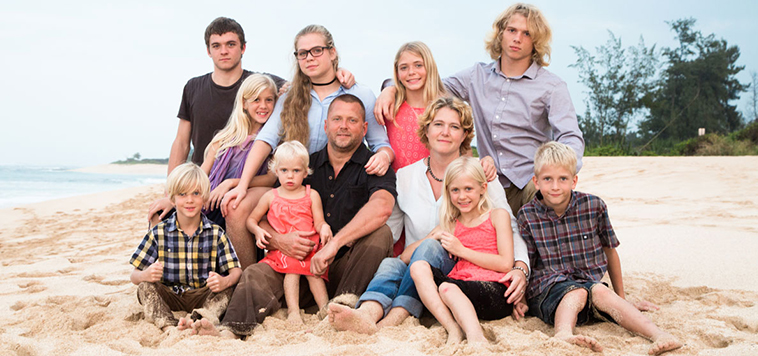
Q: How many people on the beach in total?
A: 11